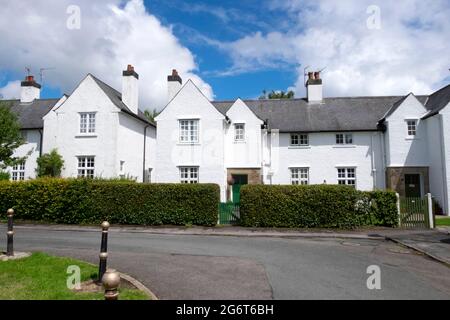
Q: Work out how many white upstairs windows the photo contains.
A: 6